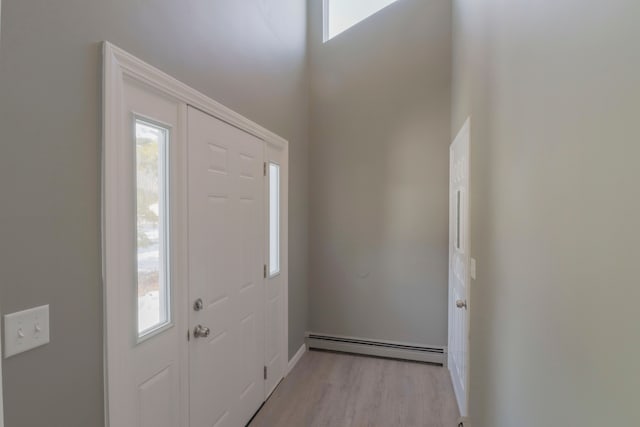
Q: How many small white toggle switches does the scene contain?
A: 2